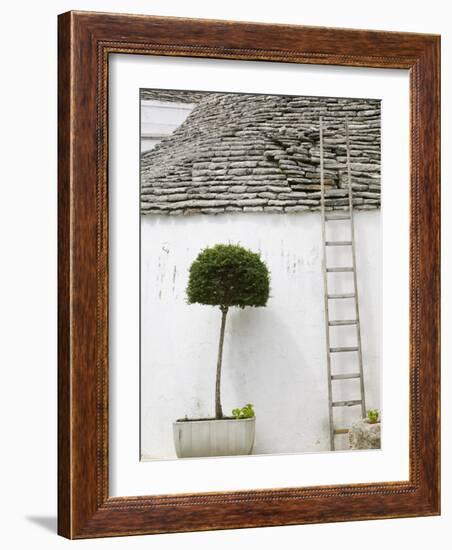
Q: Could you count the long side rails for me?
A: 2